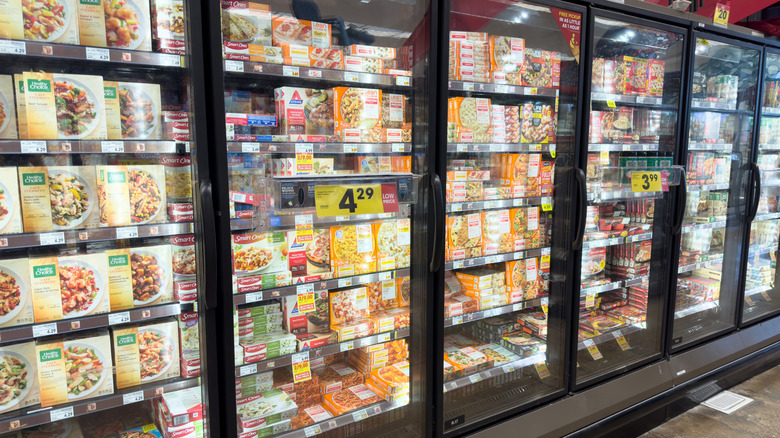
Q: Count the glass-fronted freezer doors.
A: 6